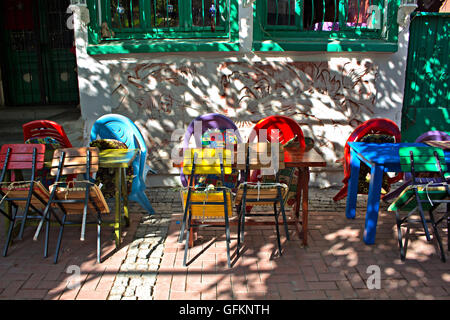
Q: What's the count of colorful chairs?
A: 11